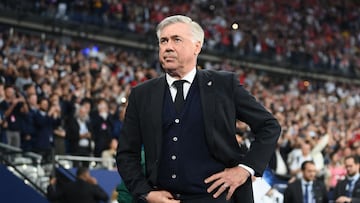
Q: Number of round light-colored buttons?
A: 4